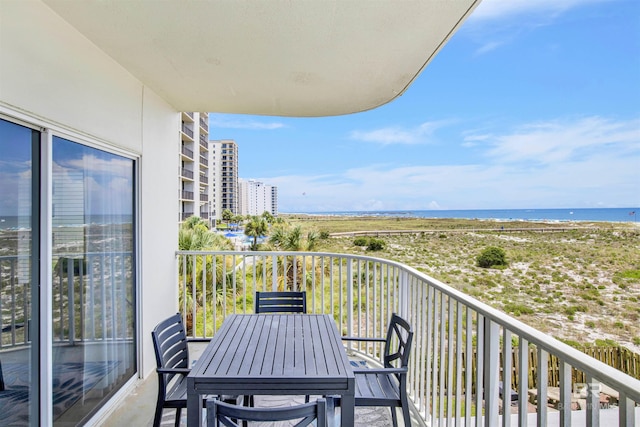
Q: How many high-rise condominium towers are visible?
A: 3